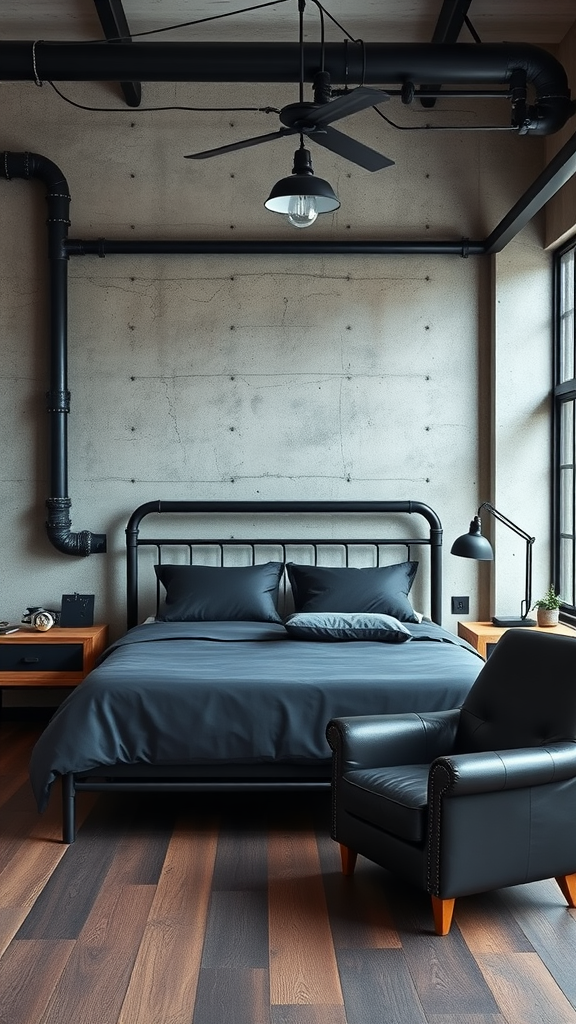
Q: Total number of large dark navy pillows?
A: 2